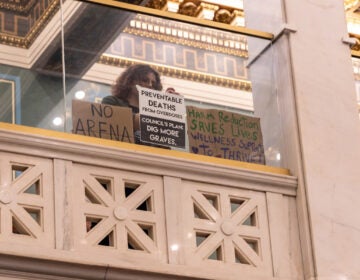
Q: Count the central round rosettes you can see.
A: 3